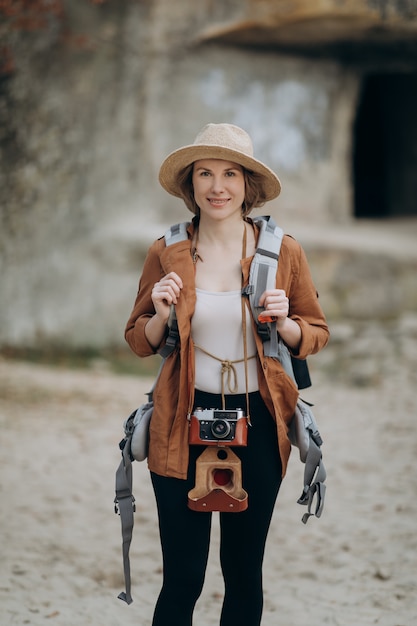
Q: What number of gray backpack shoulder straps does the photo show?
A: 2